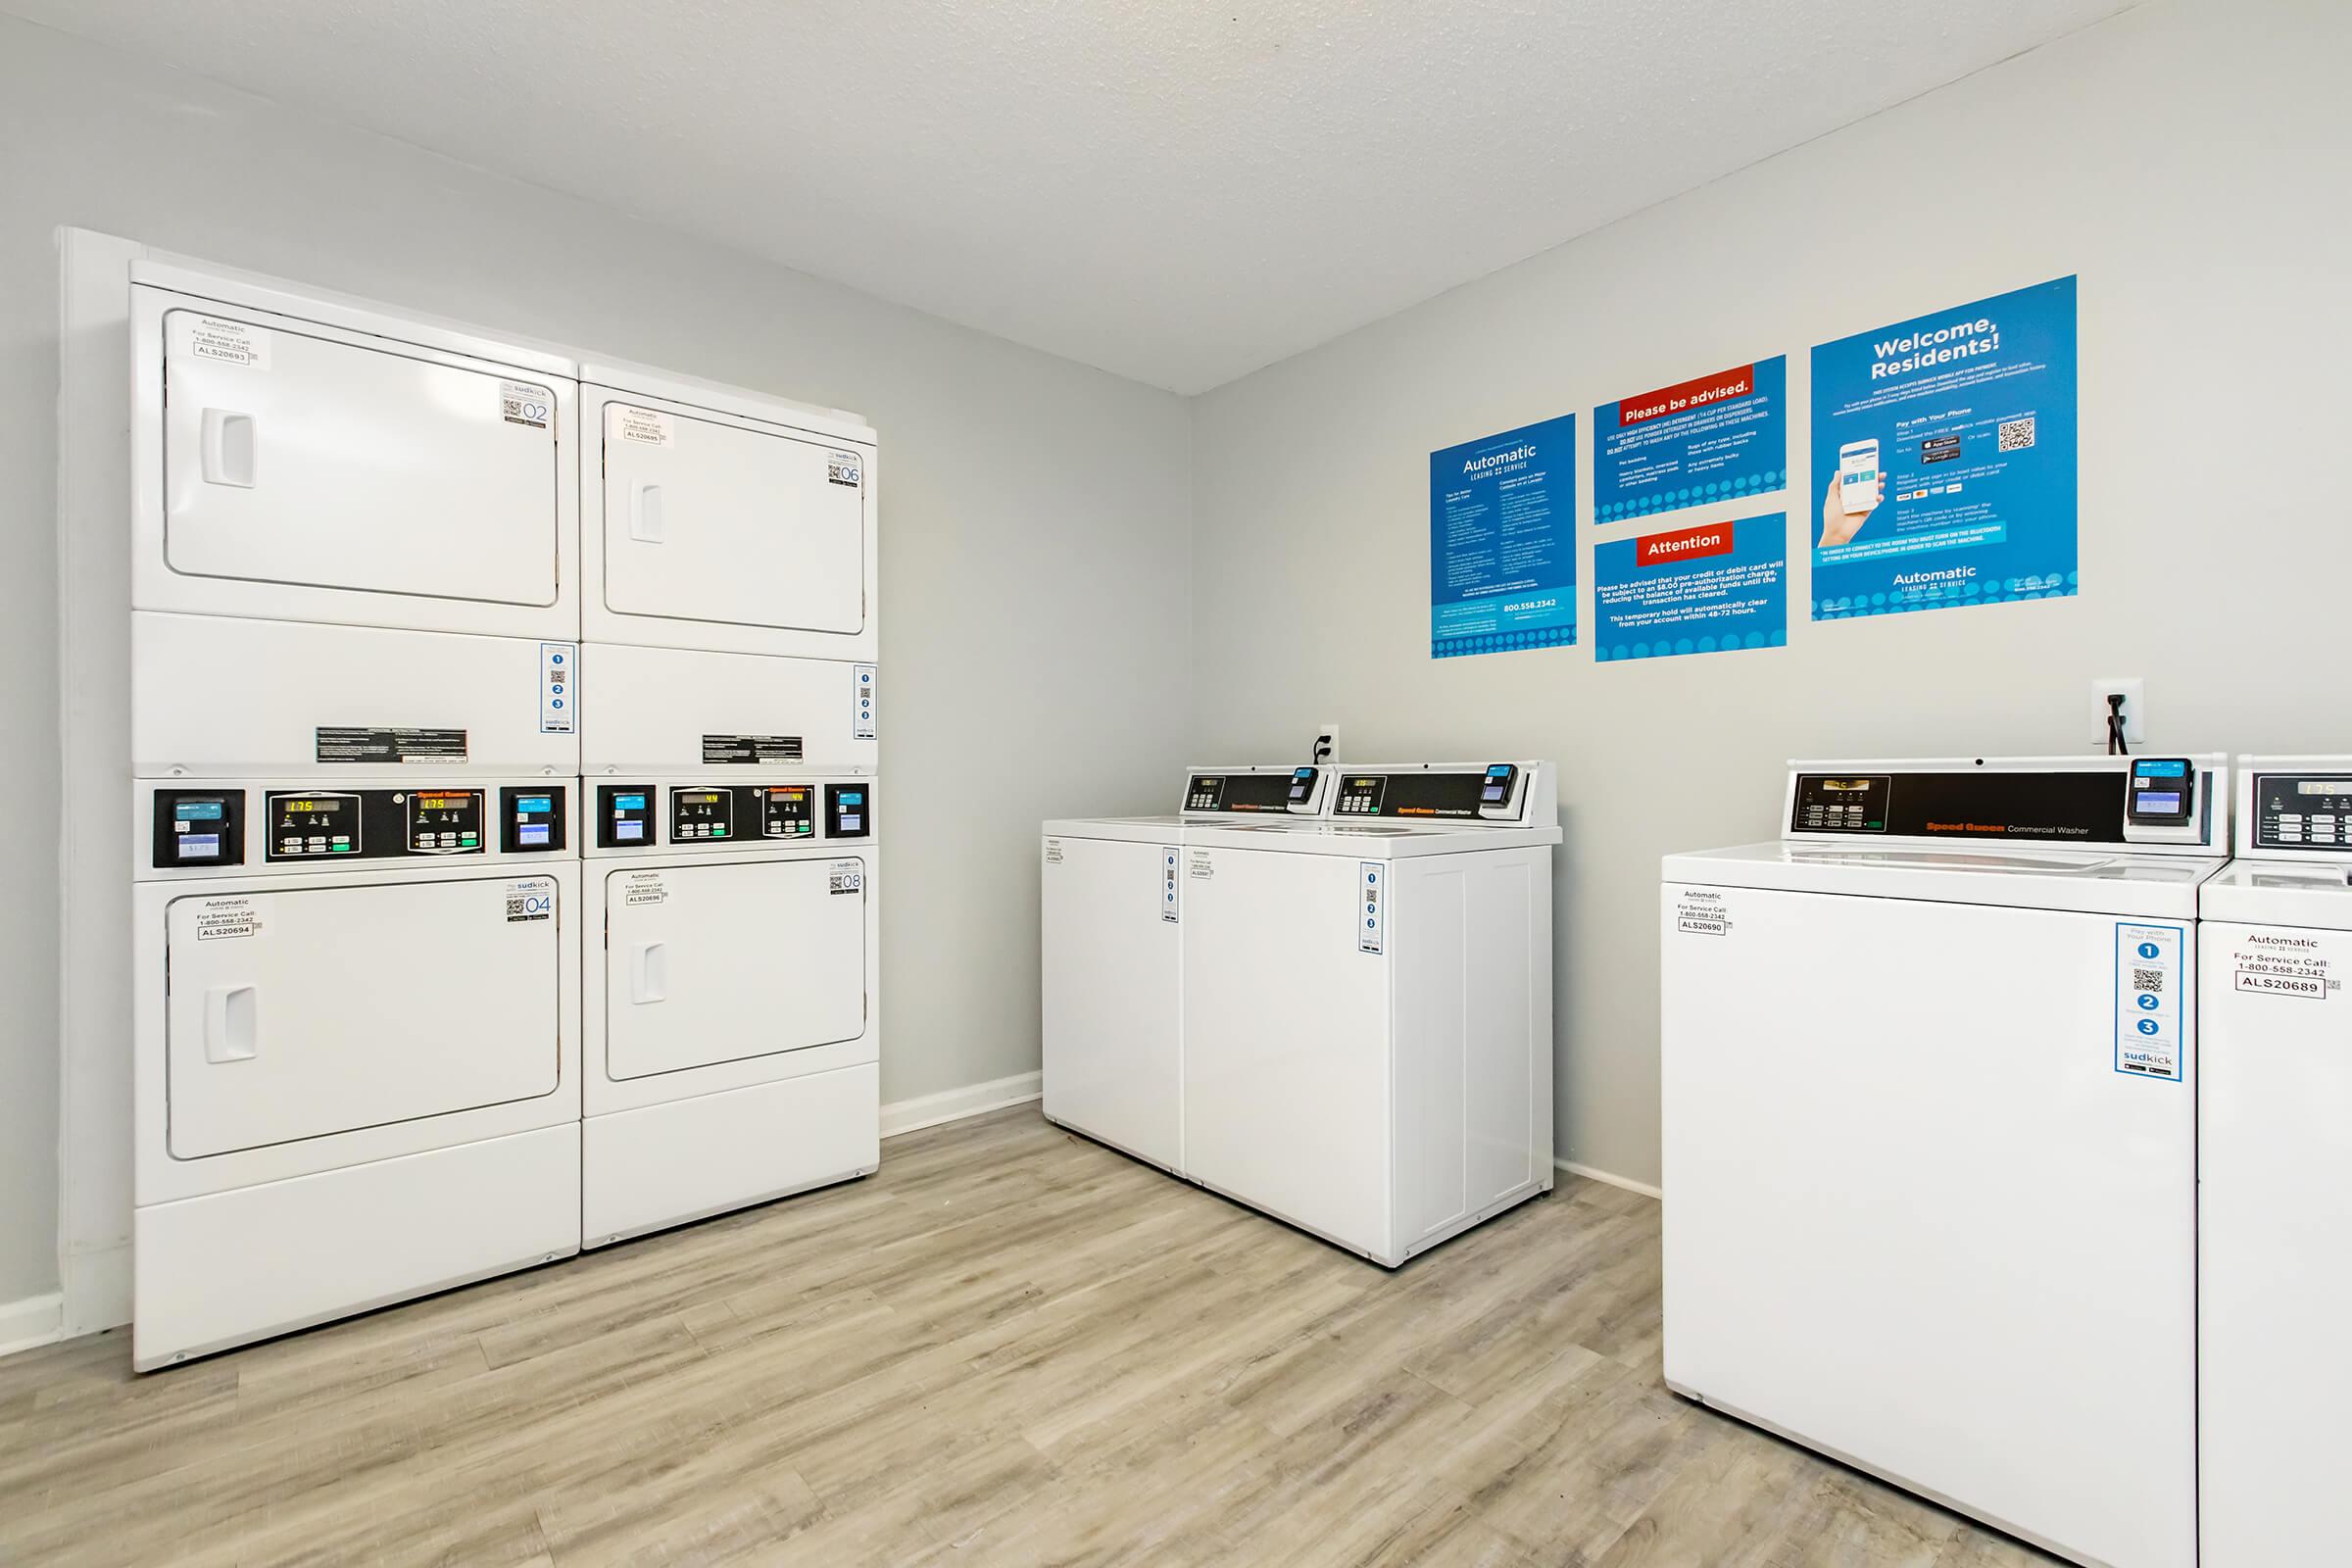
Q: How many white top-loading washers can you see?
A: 4